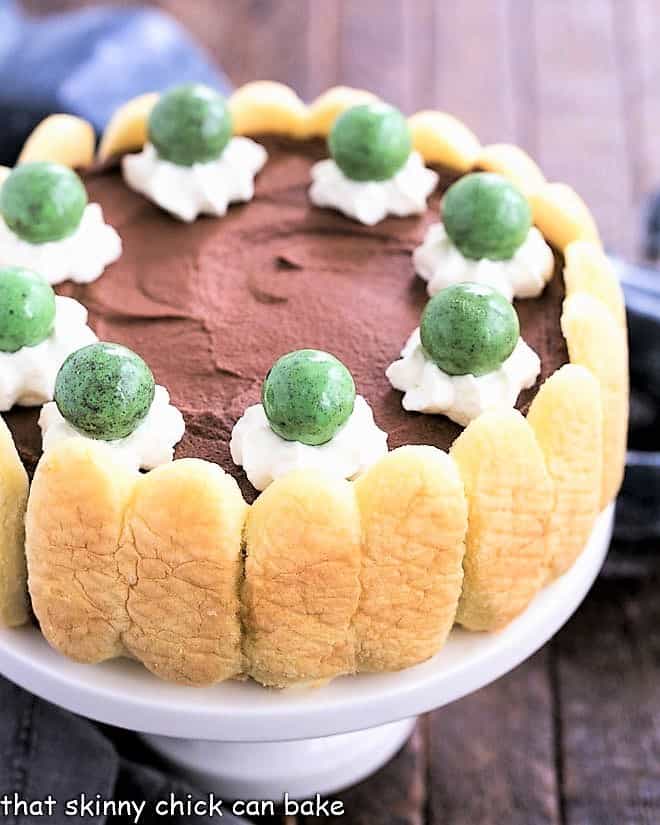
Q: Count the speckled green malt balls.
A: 8